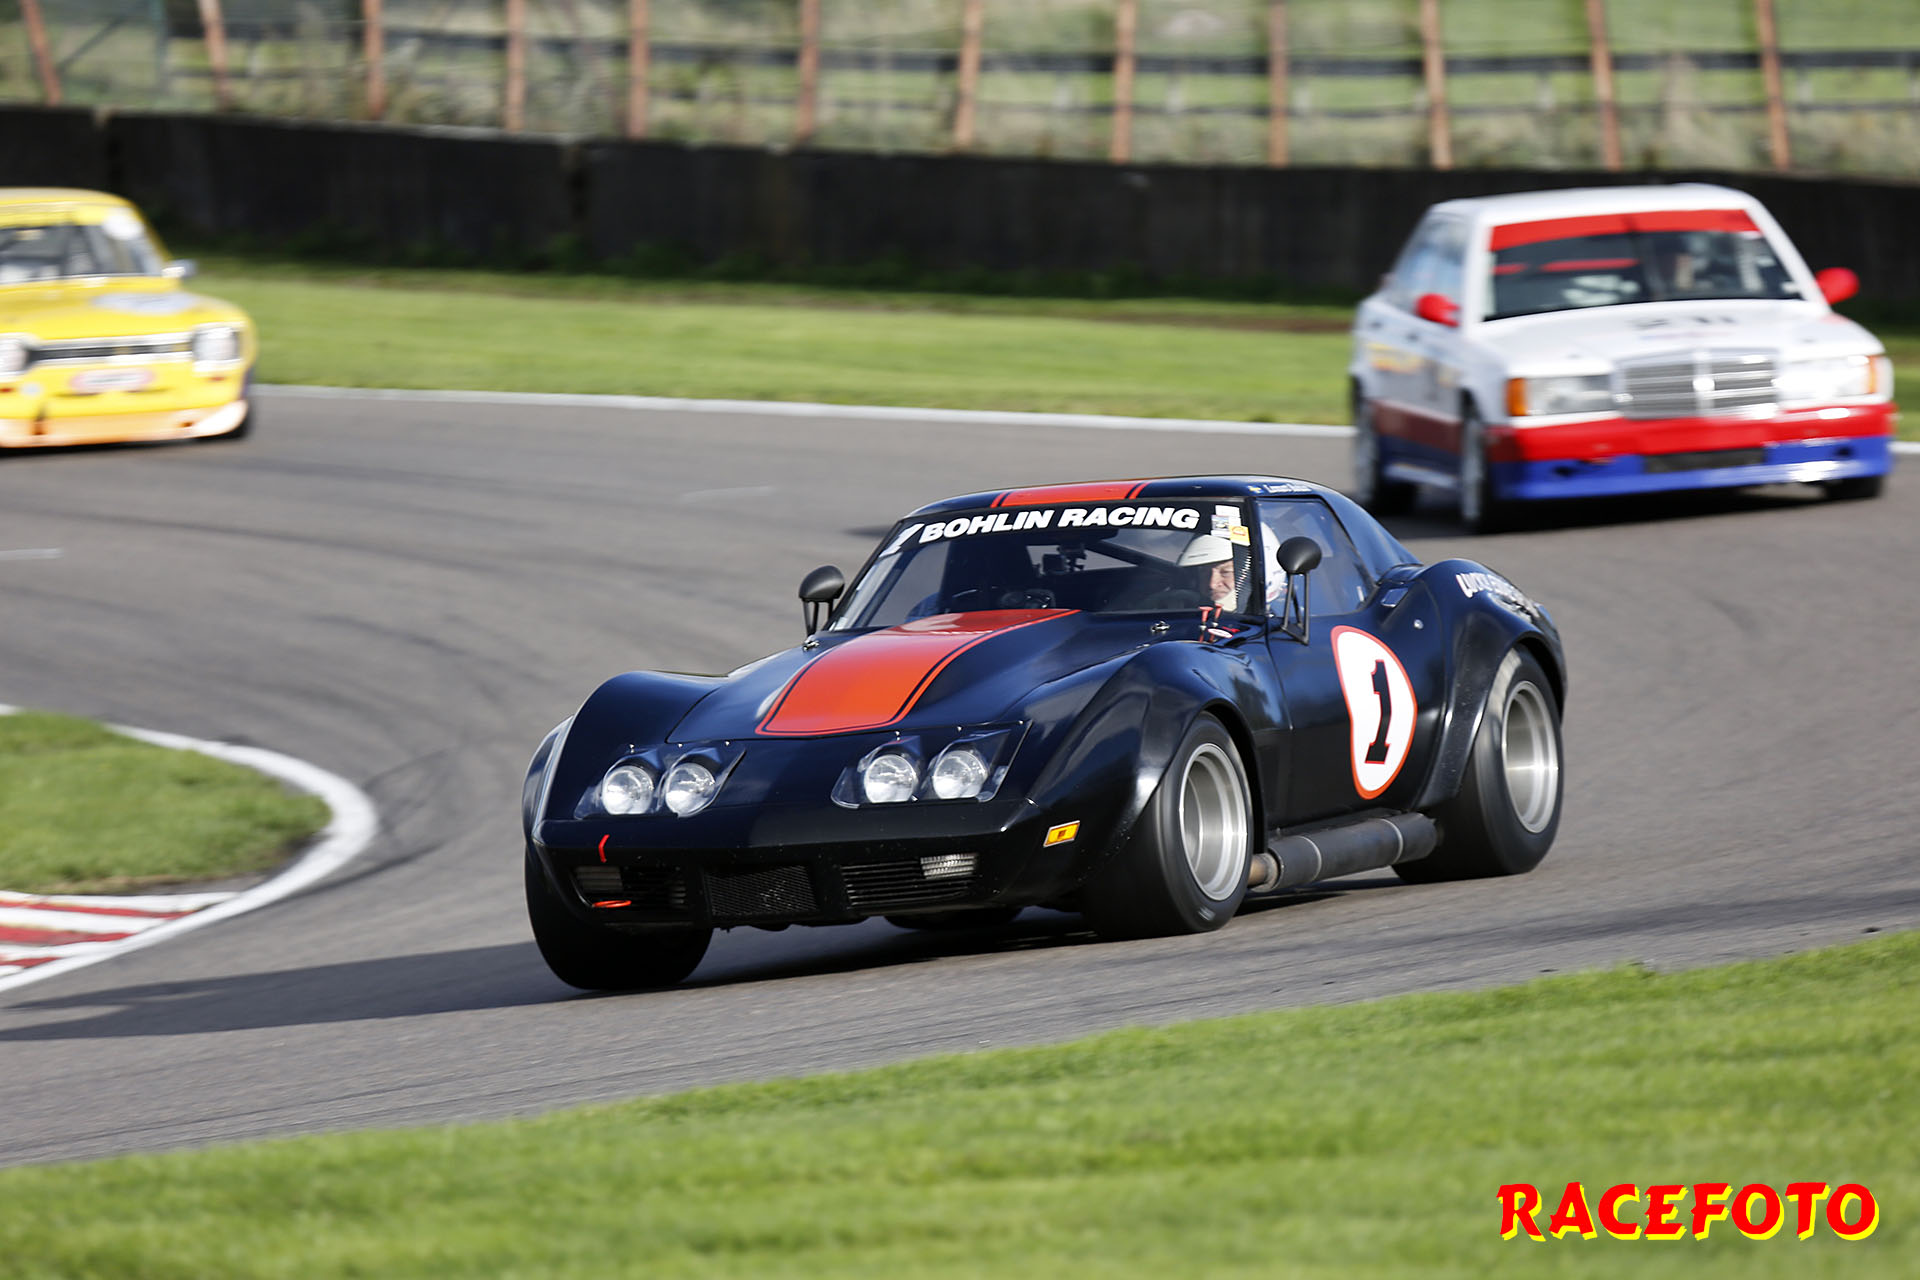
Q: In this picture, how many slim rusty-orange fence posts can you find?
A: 12